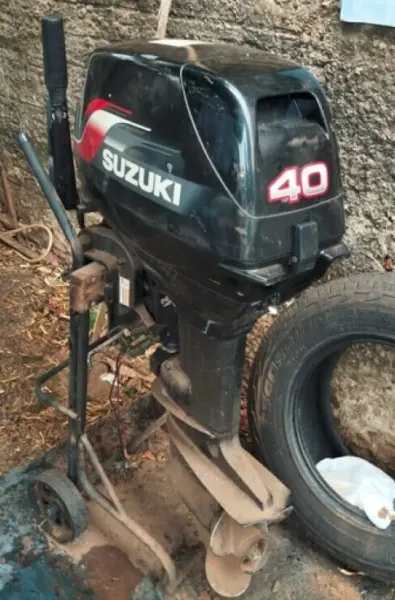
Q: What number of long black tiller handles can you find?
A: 1